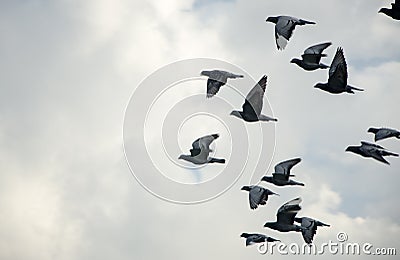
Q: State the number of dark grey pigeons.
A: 14